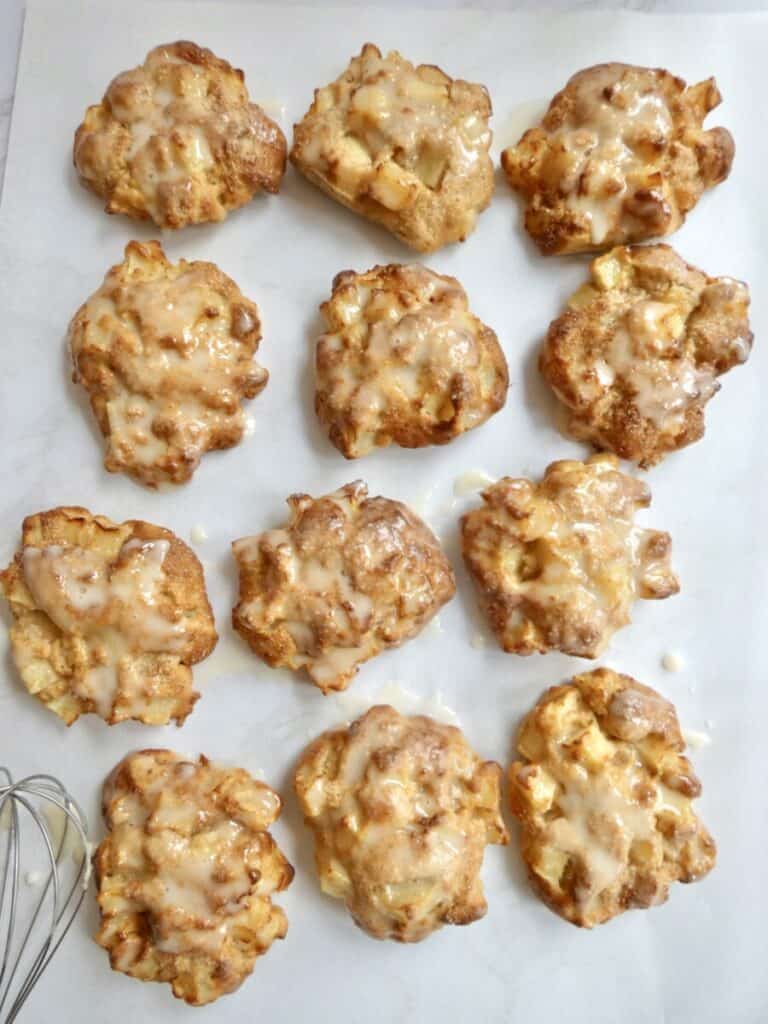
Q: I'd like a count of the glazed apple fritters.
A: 12